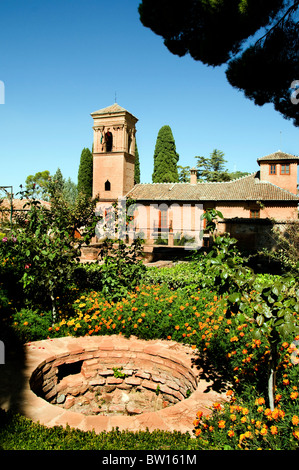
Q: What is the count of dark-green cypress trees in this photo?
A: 3